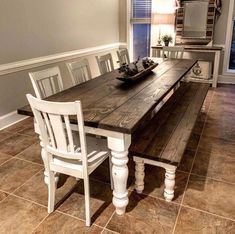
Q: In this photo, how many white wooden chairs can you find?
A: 6